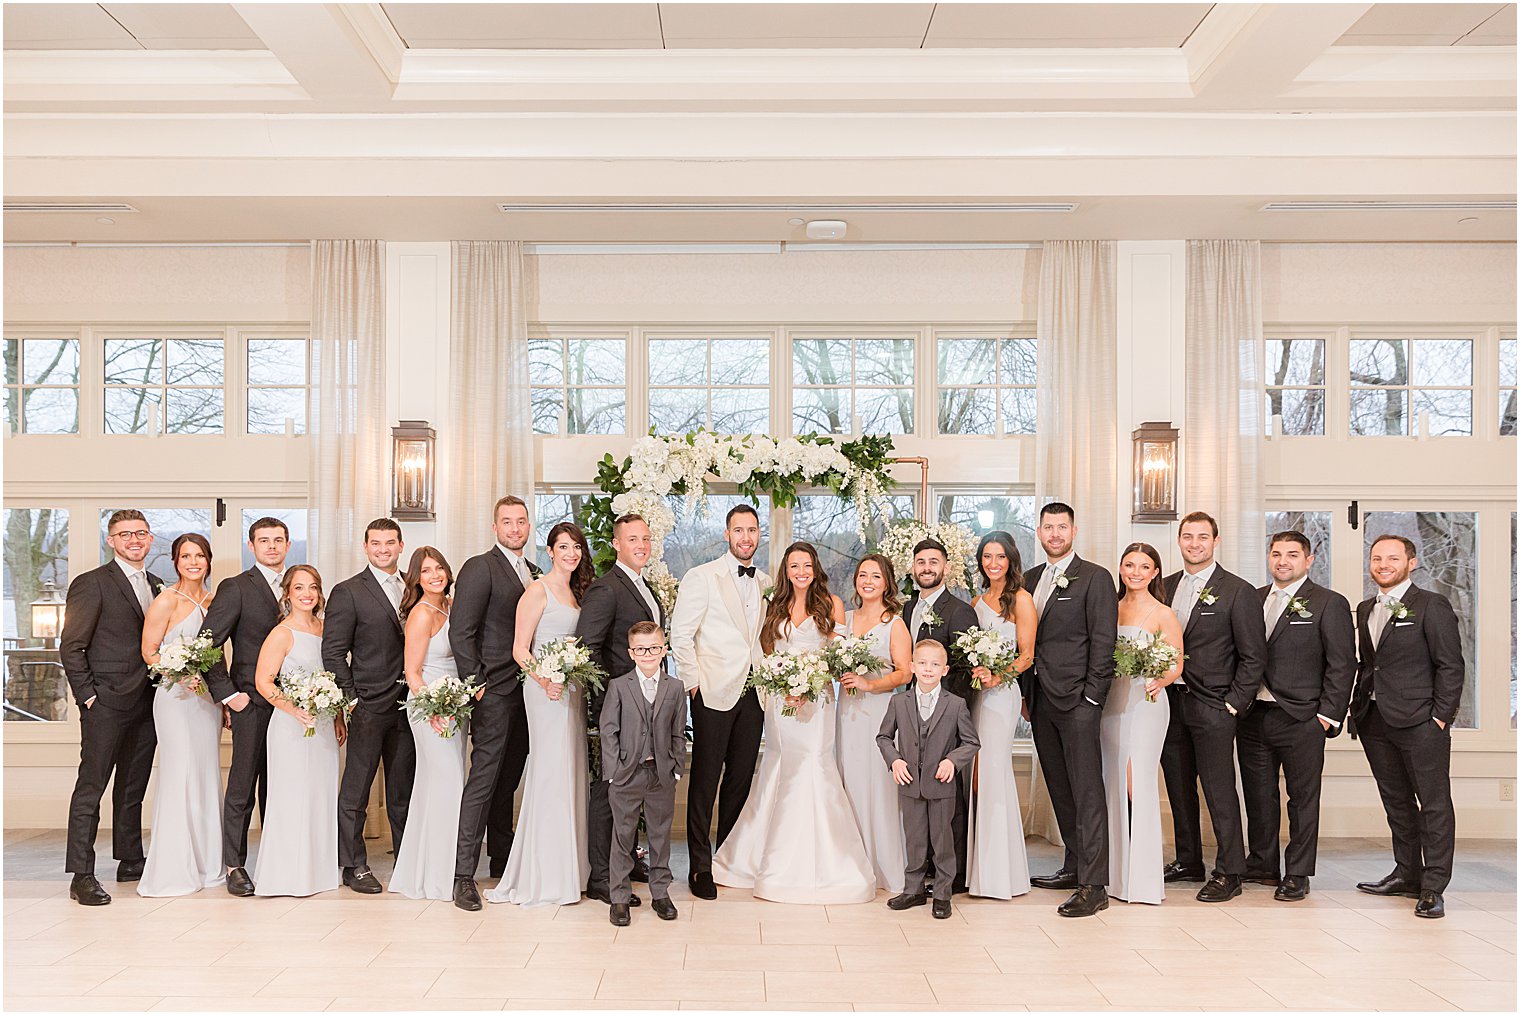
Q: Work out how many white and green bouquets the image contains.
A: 8